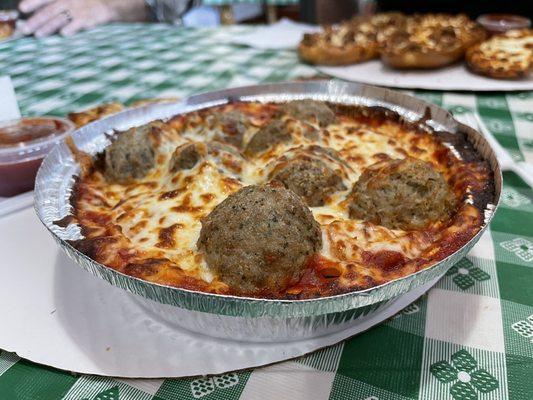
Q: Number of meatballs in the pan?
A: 8